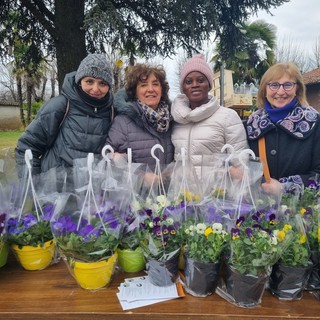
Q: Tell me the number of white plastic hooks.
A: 8